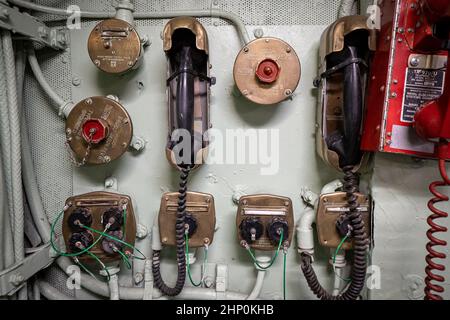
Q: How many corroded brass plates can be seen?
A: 7